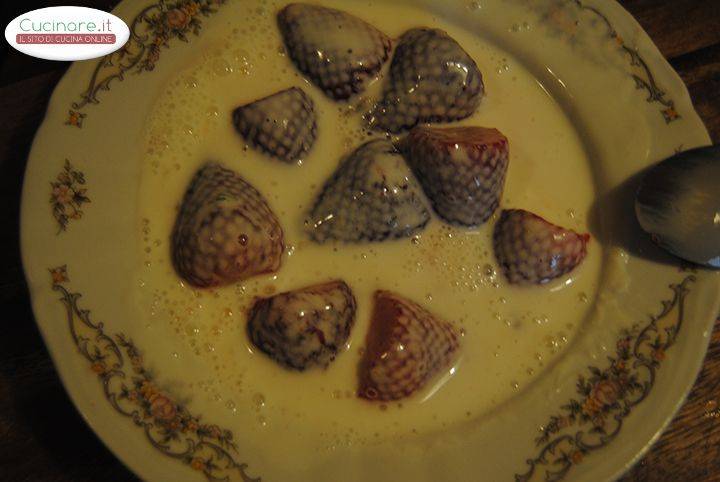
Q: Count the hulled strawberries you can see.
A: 9